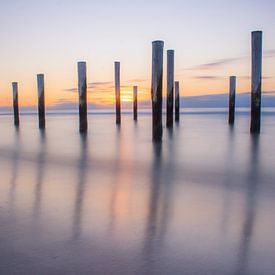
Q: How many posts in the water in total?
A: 10